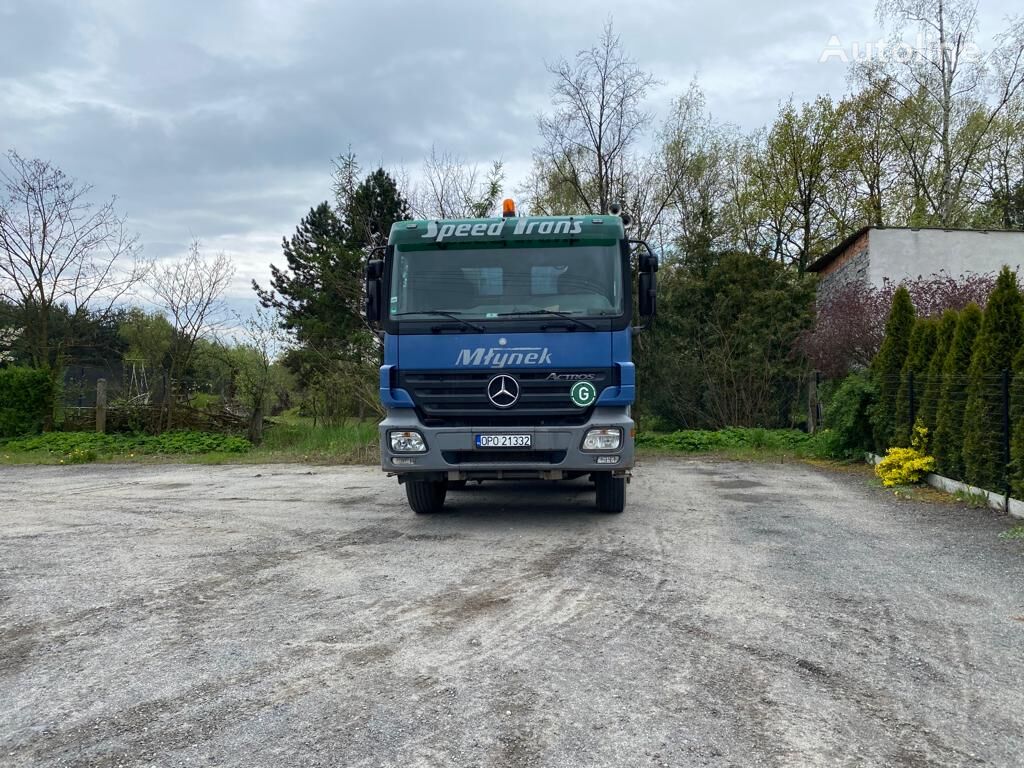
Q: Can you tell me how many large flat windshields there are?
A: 1